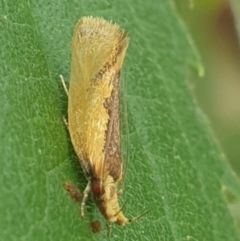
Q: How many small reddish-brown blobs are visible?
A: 2